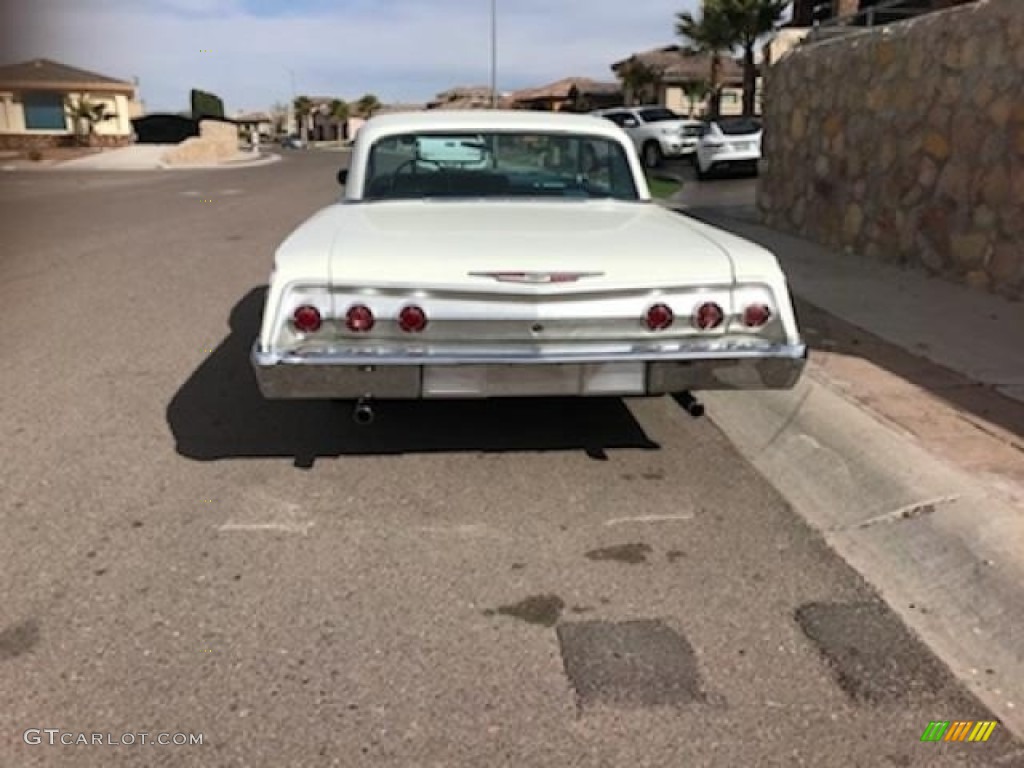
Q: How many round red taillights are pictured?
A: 6